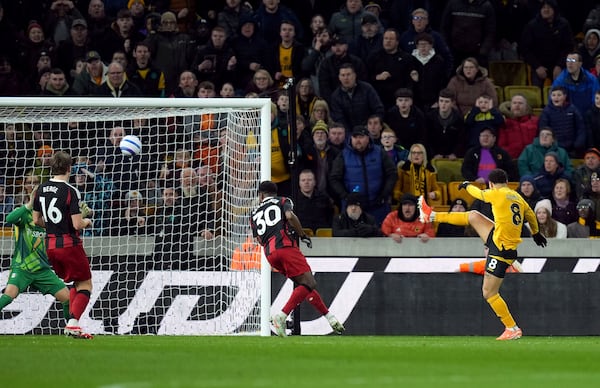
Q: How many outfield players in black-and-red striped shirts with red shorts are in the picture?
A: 2